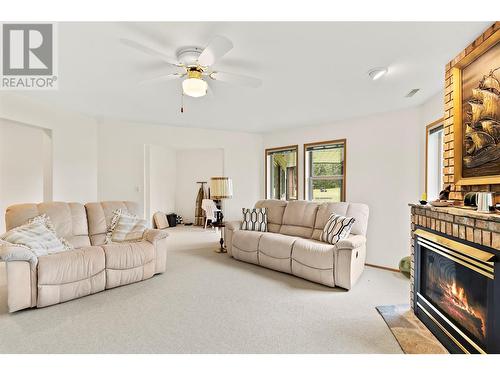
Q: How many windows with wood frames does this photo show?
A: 3